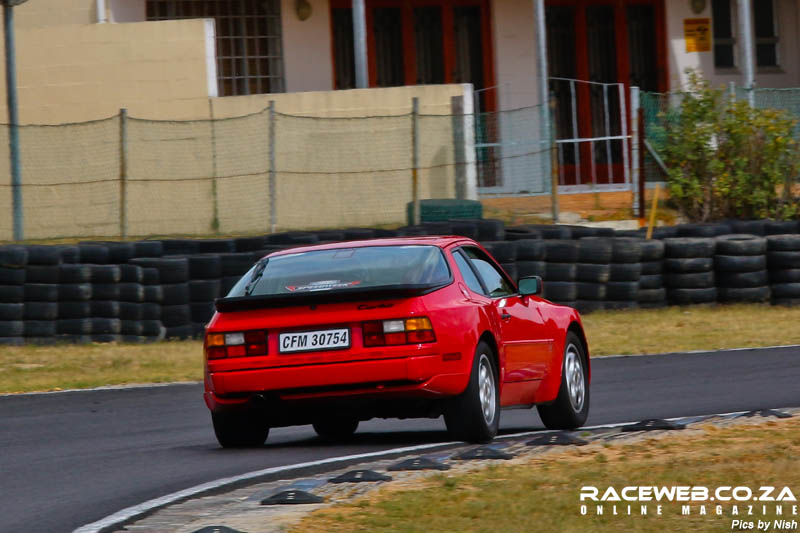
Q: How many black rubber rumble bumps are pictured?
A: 8